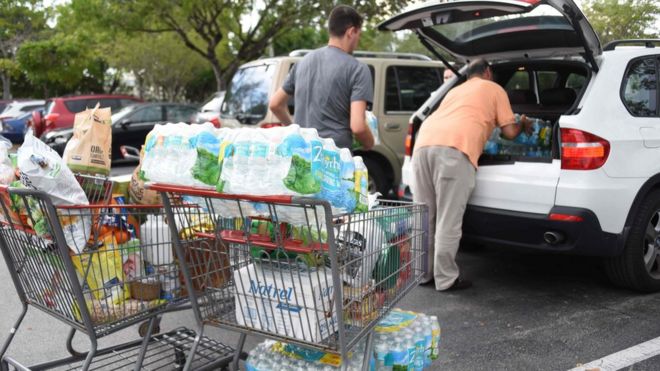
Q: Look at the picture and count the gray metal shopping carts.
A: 2